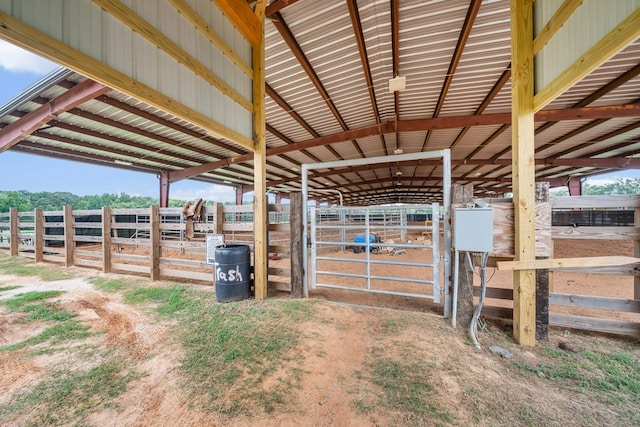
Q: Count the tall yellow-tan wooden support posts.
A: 2